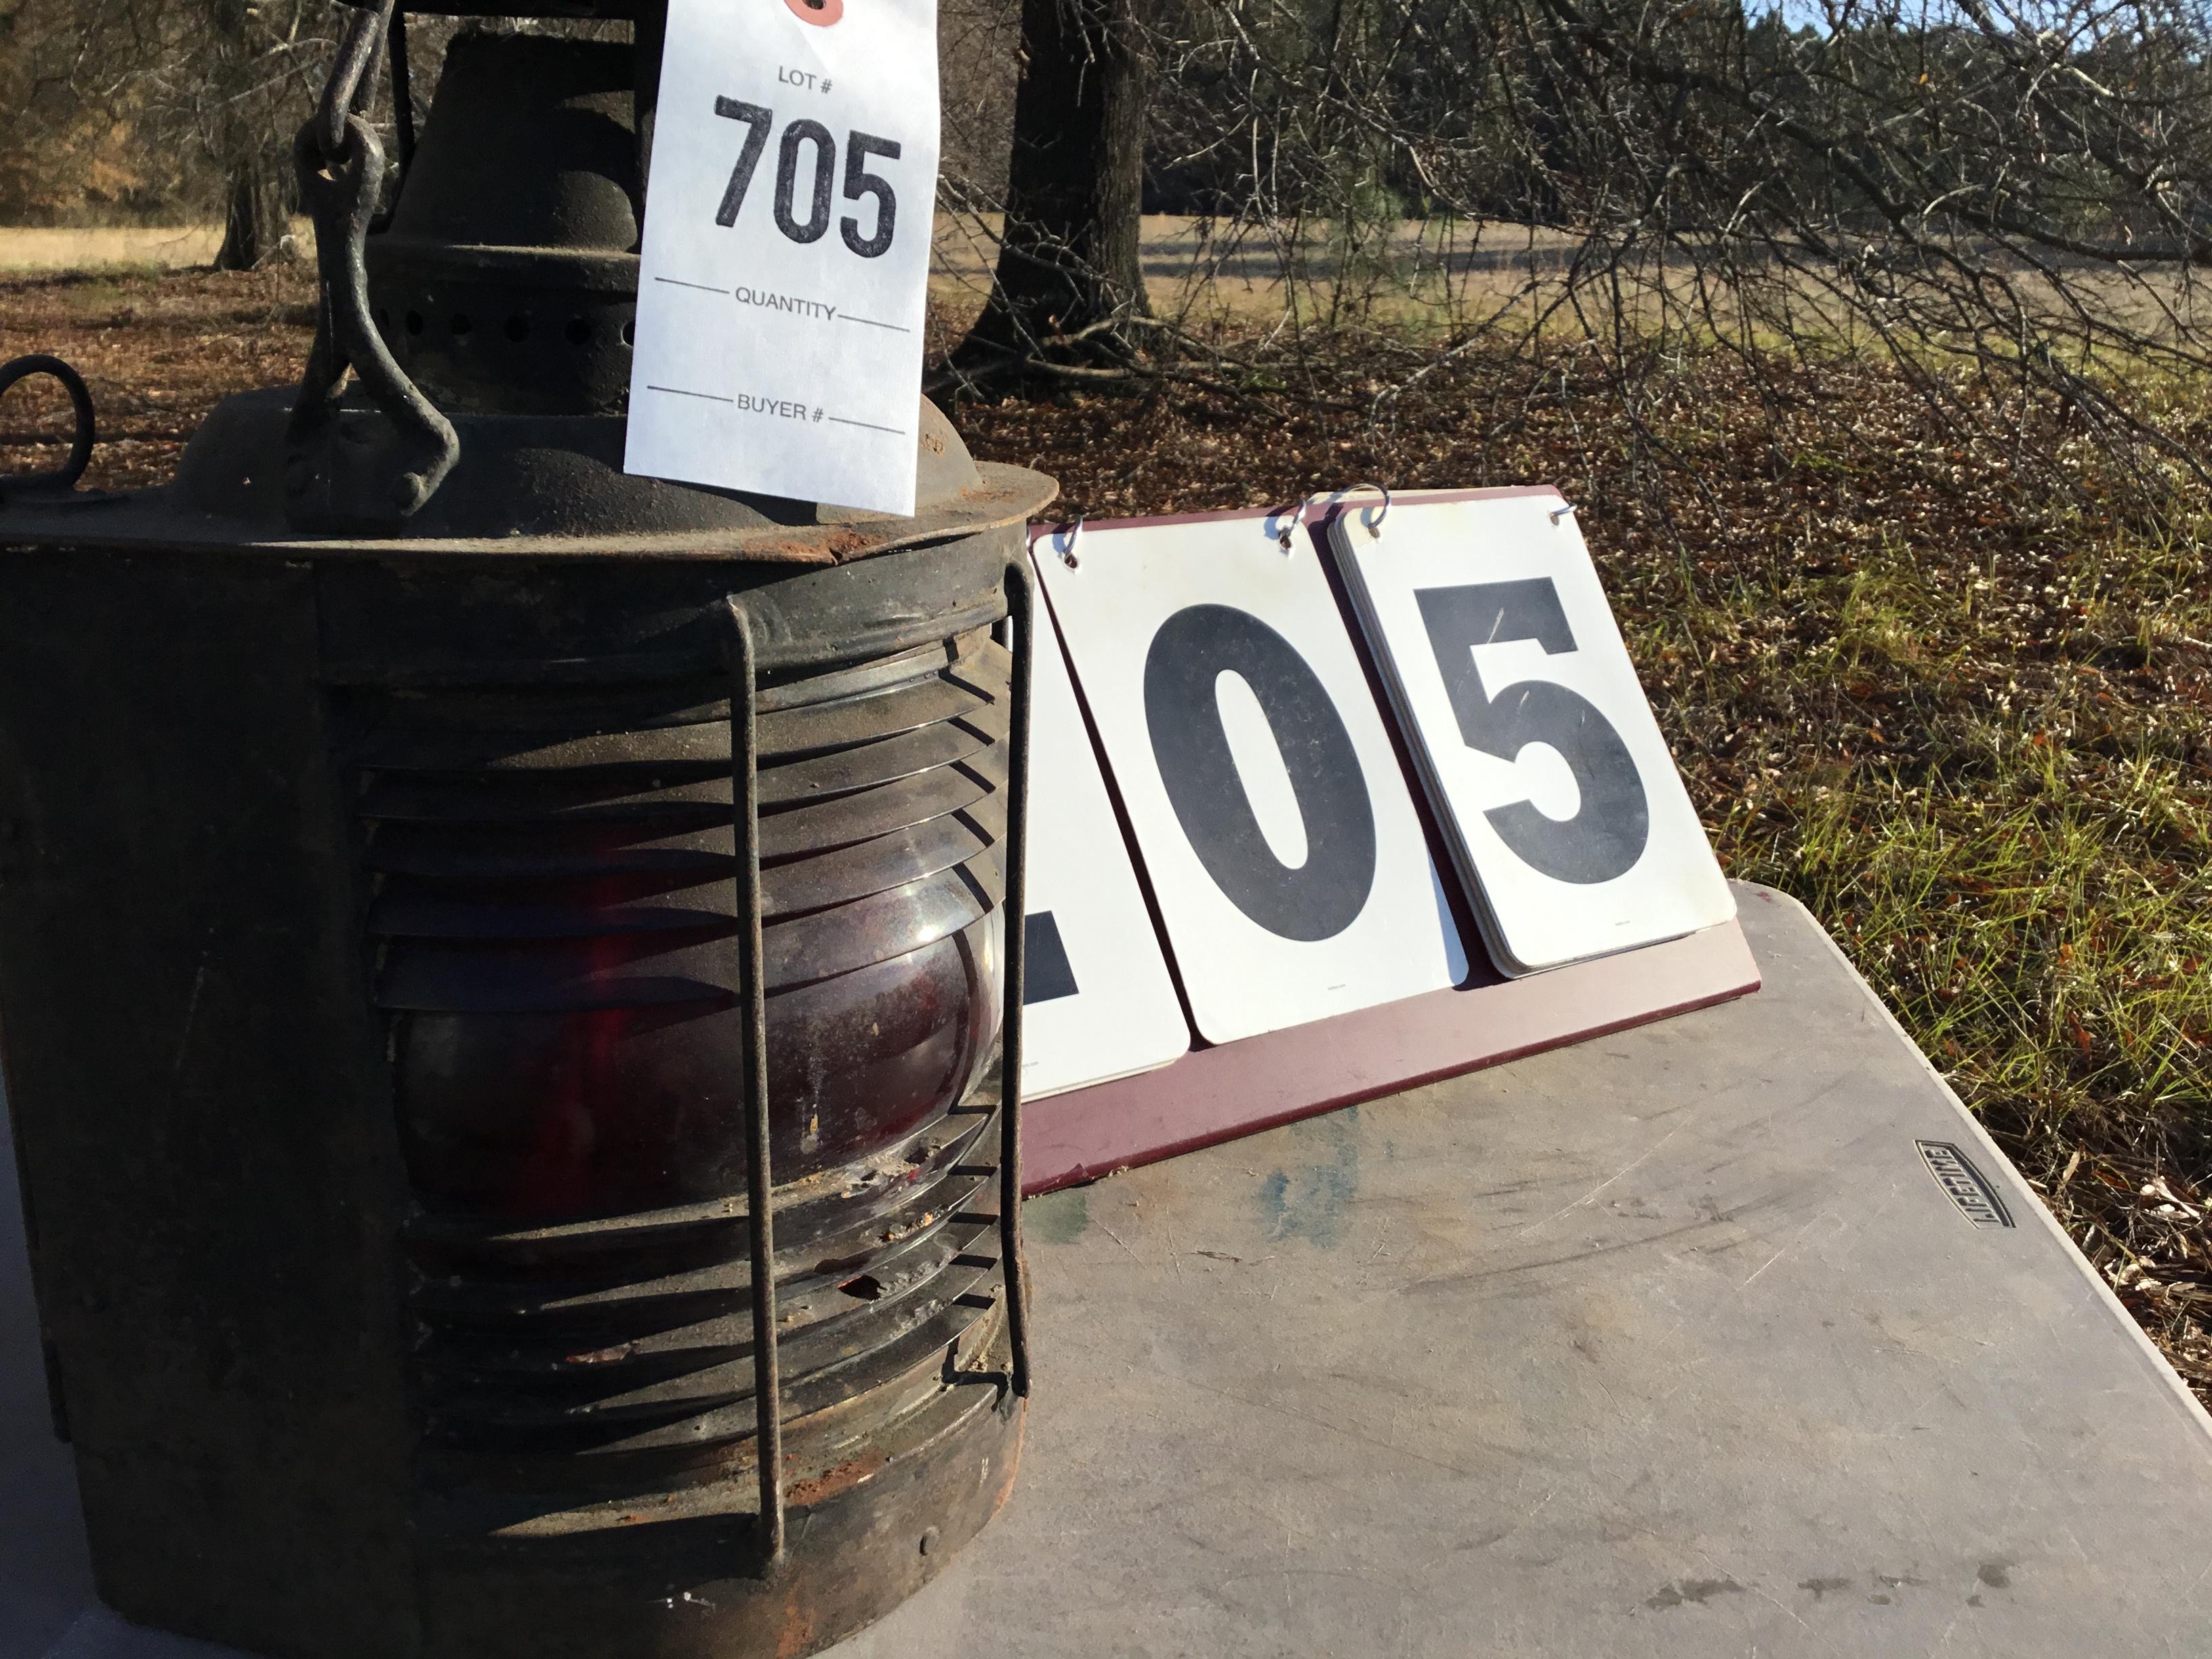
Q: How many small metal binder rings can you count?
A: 4